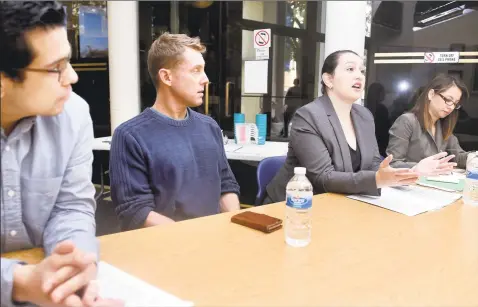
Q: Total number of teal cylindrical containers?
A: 2